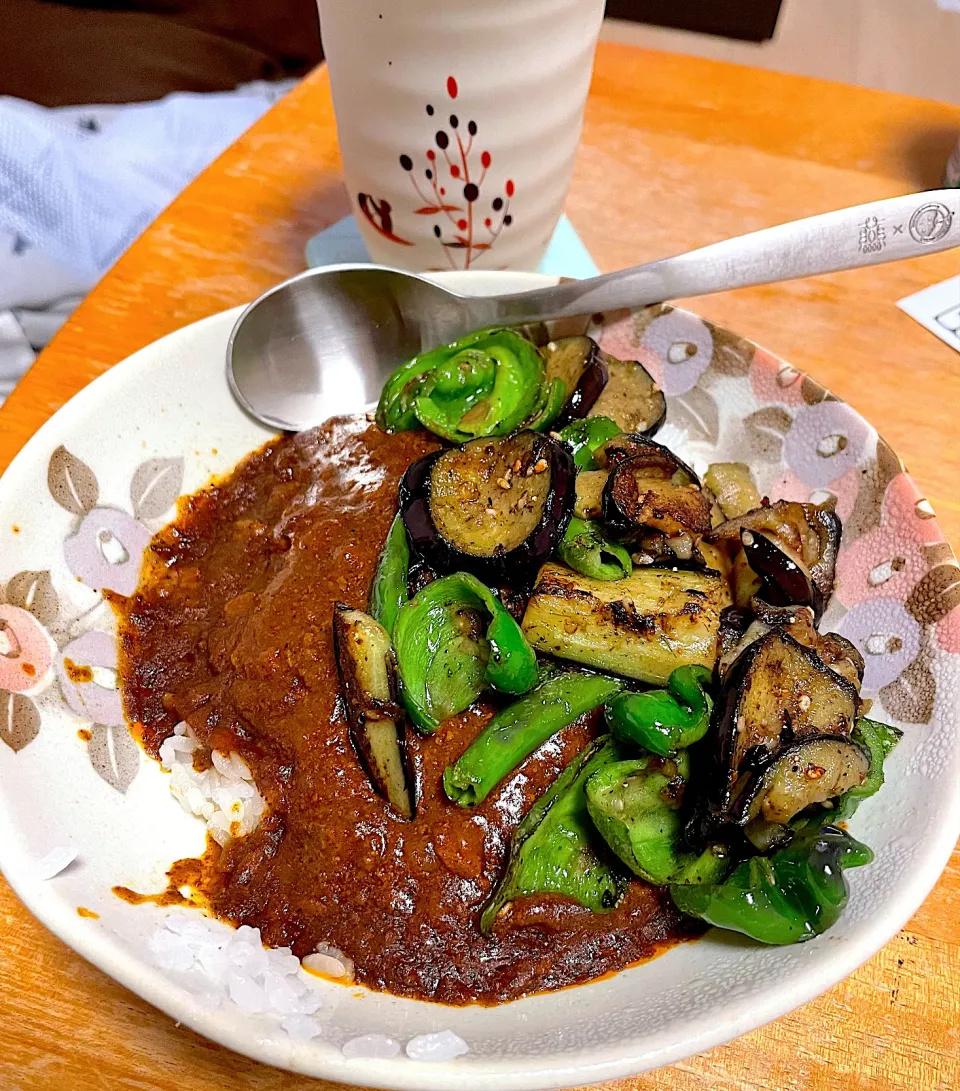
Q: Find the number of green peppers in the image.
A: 11